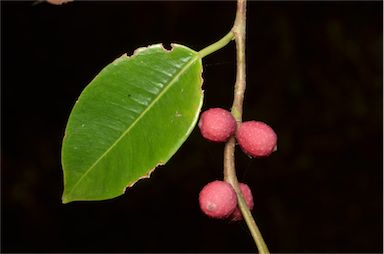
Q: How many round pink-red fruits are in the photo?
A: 4